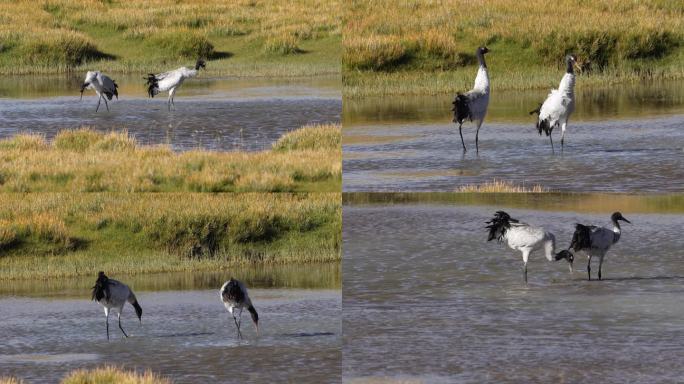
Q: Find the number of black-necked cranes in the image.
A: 8